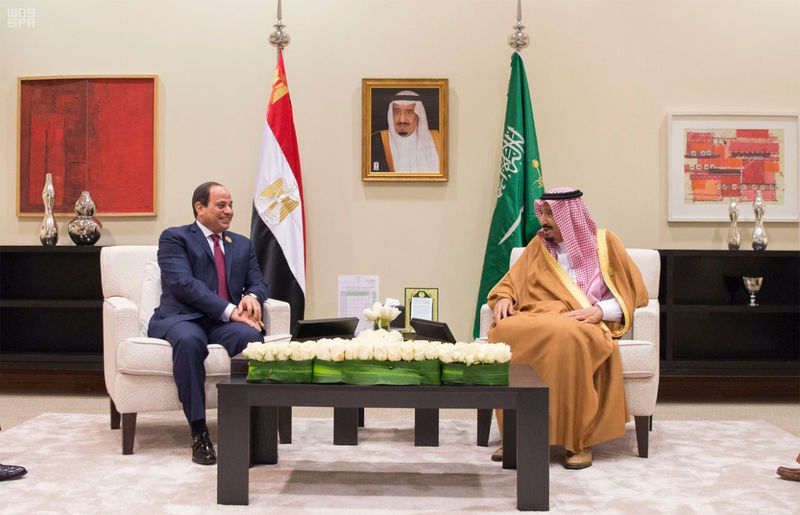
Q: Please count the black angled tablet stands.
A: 2